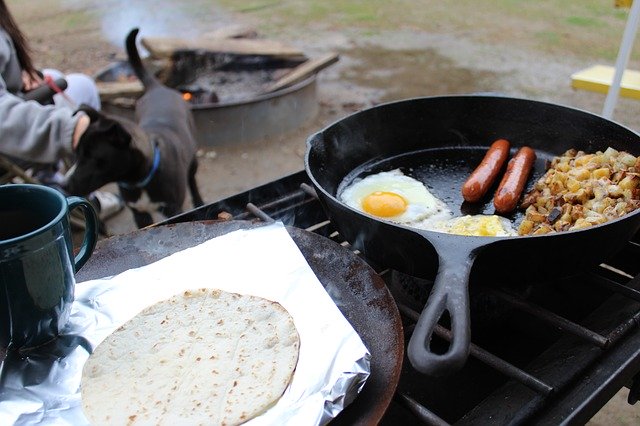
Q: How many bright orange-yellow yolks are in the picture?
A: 1